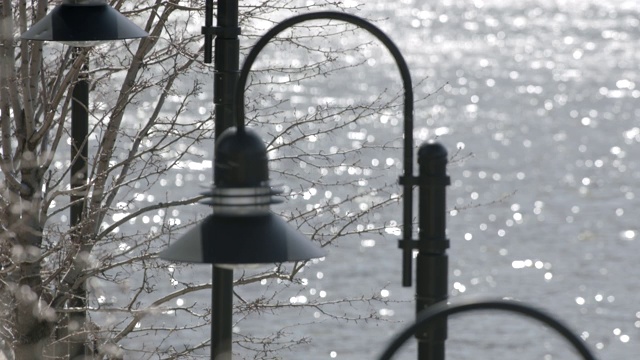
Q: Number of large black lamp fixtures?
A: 2